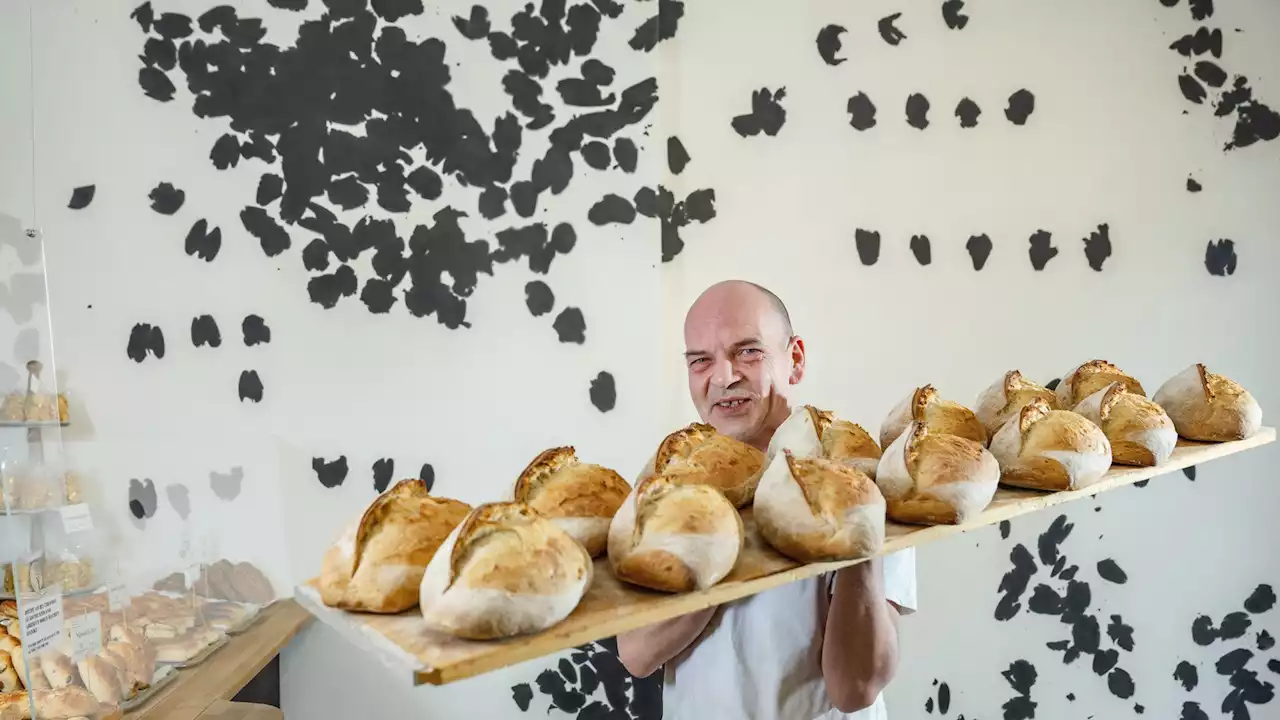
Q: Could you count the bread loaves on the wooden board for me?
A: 14